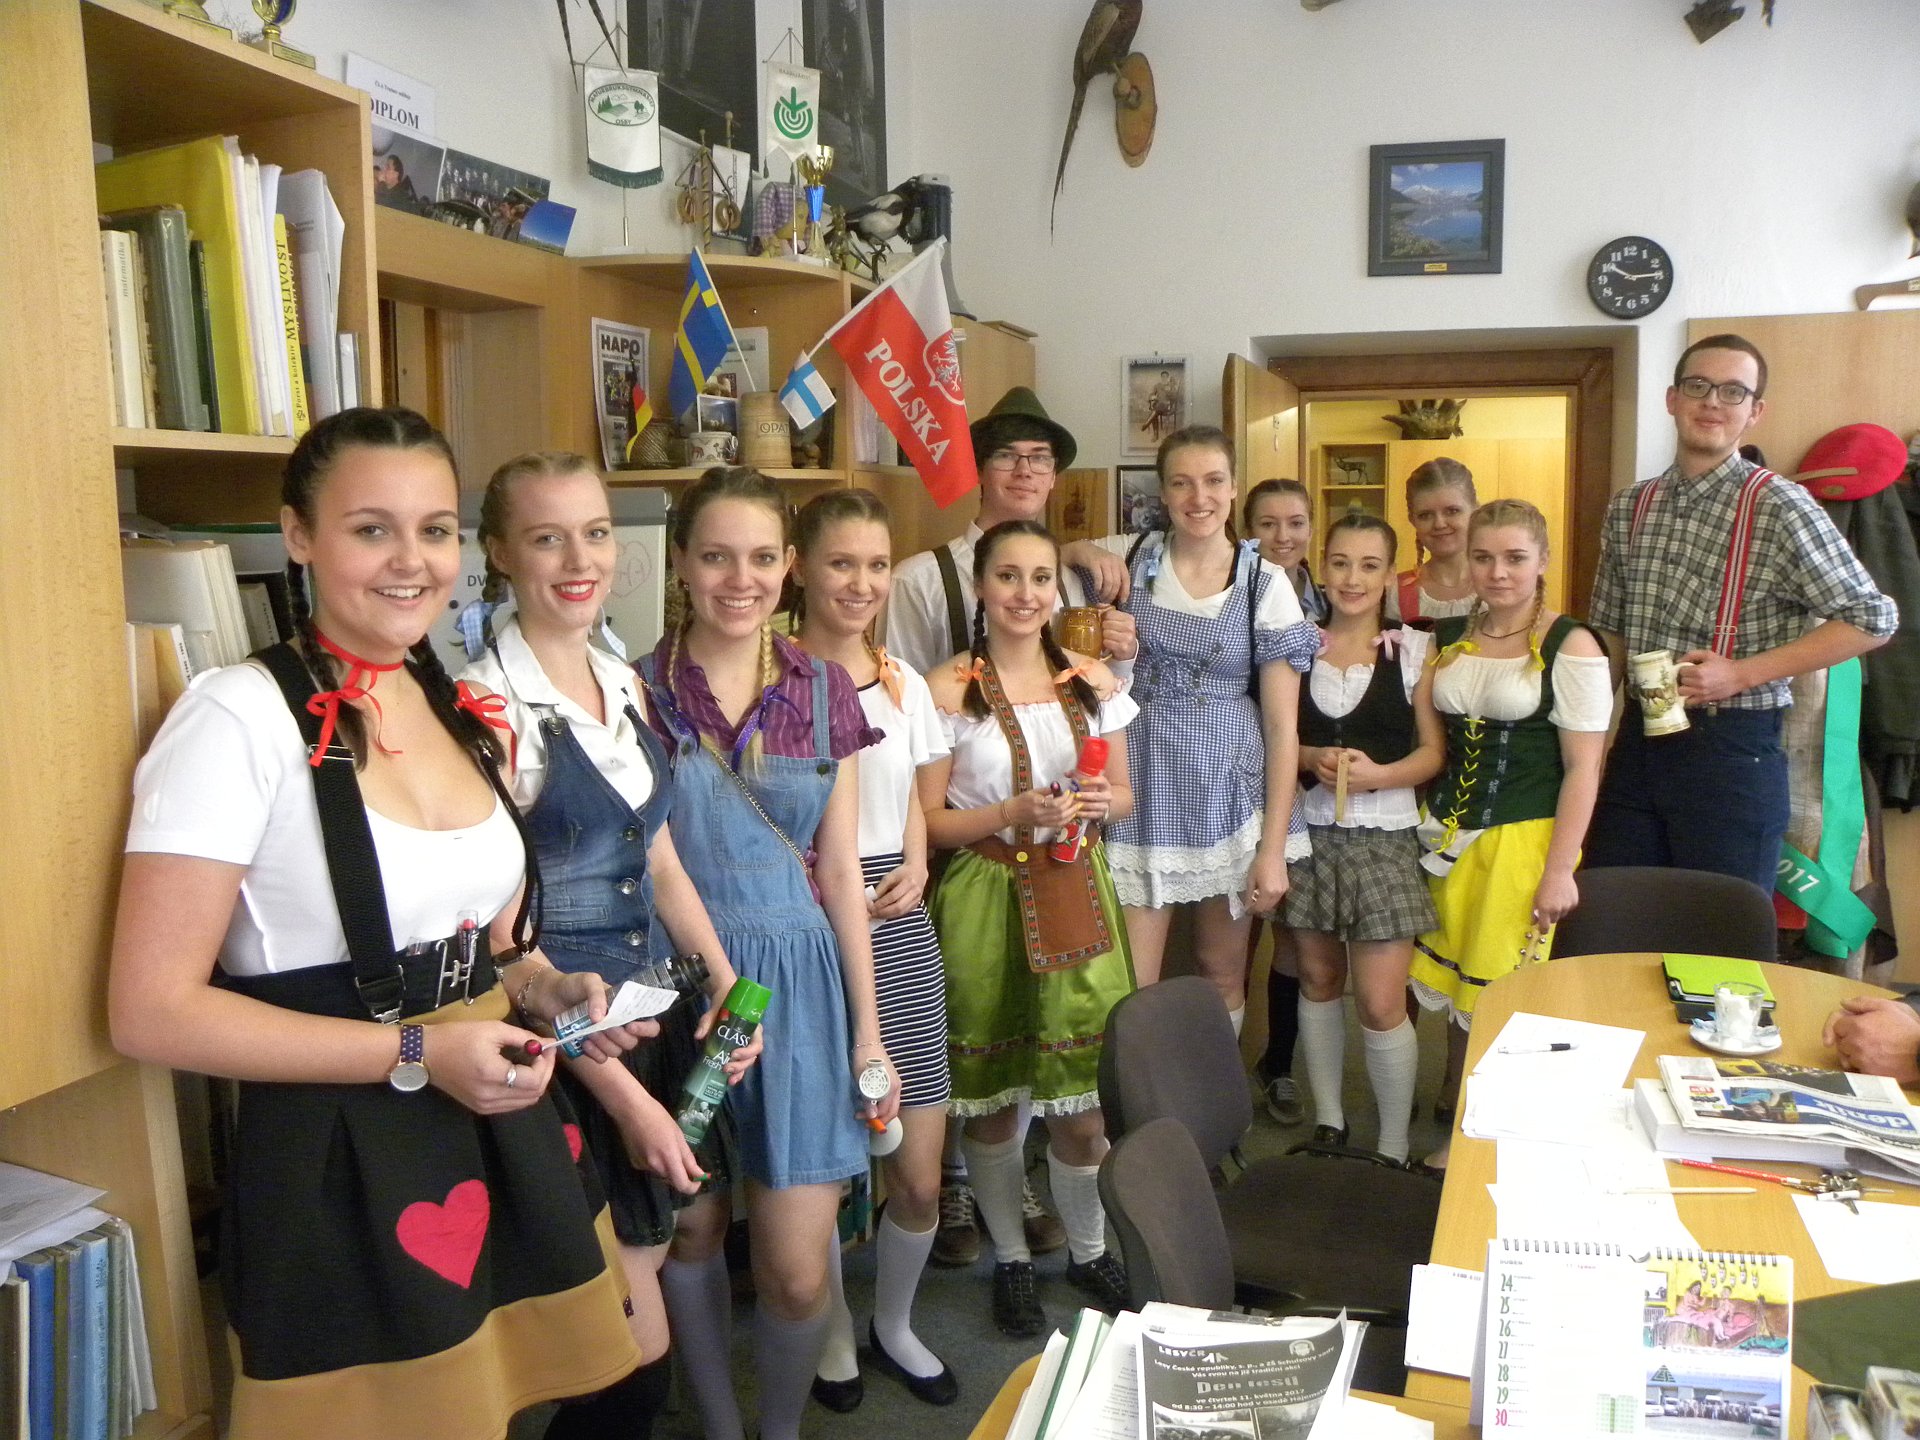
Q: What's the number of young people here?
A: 12